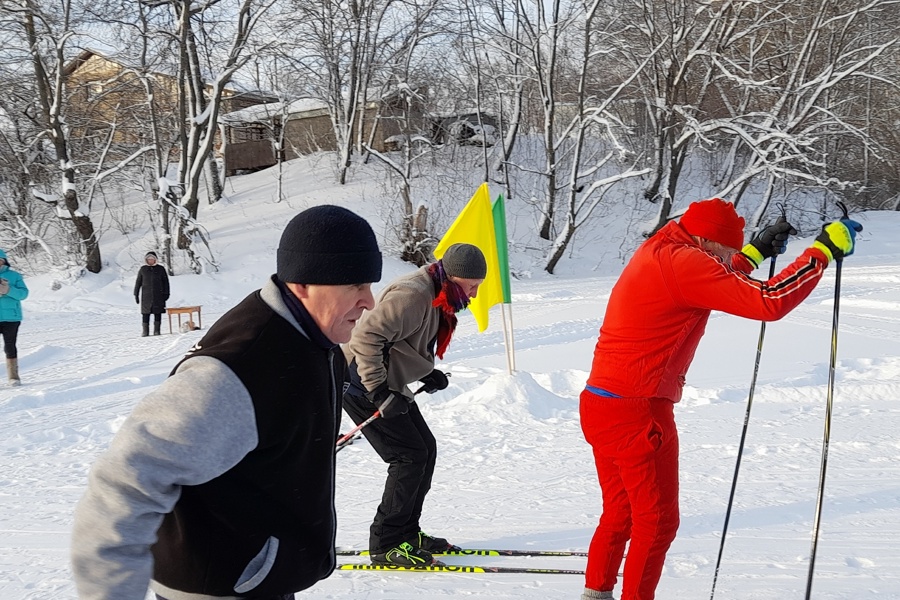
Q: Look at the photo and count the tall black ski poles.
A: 2